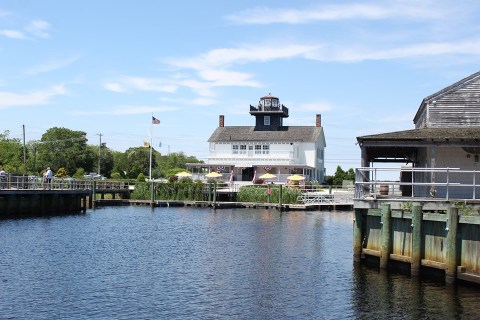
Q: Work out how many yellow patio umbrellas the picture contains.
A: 4